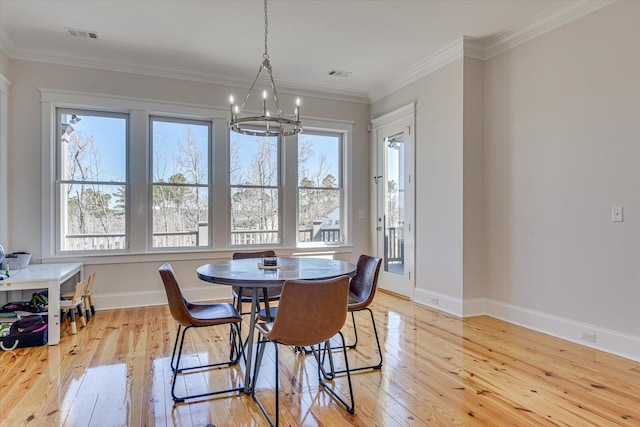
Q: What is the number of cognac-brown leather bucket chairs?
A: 4